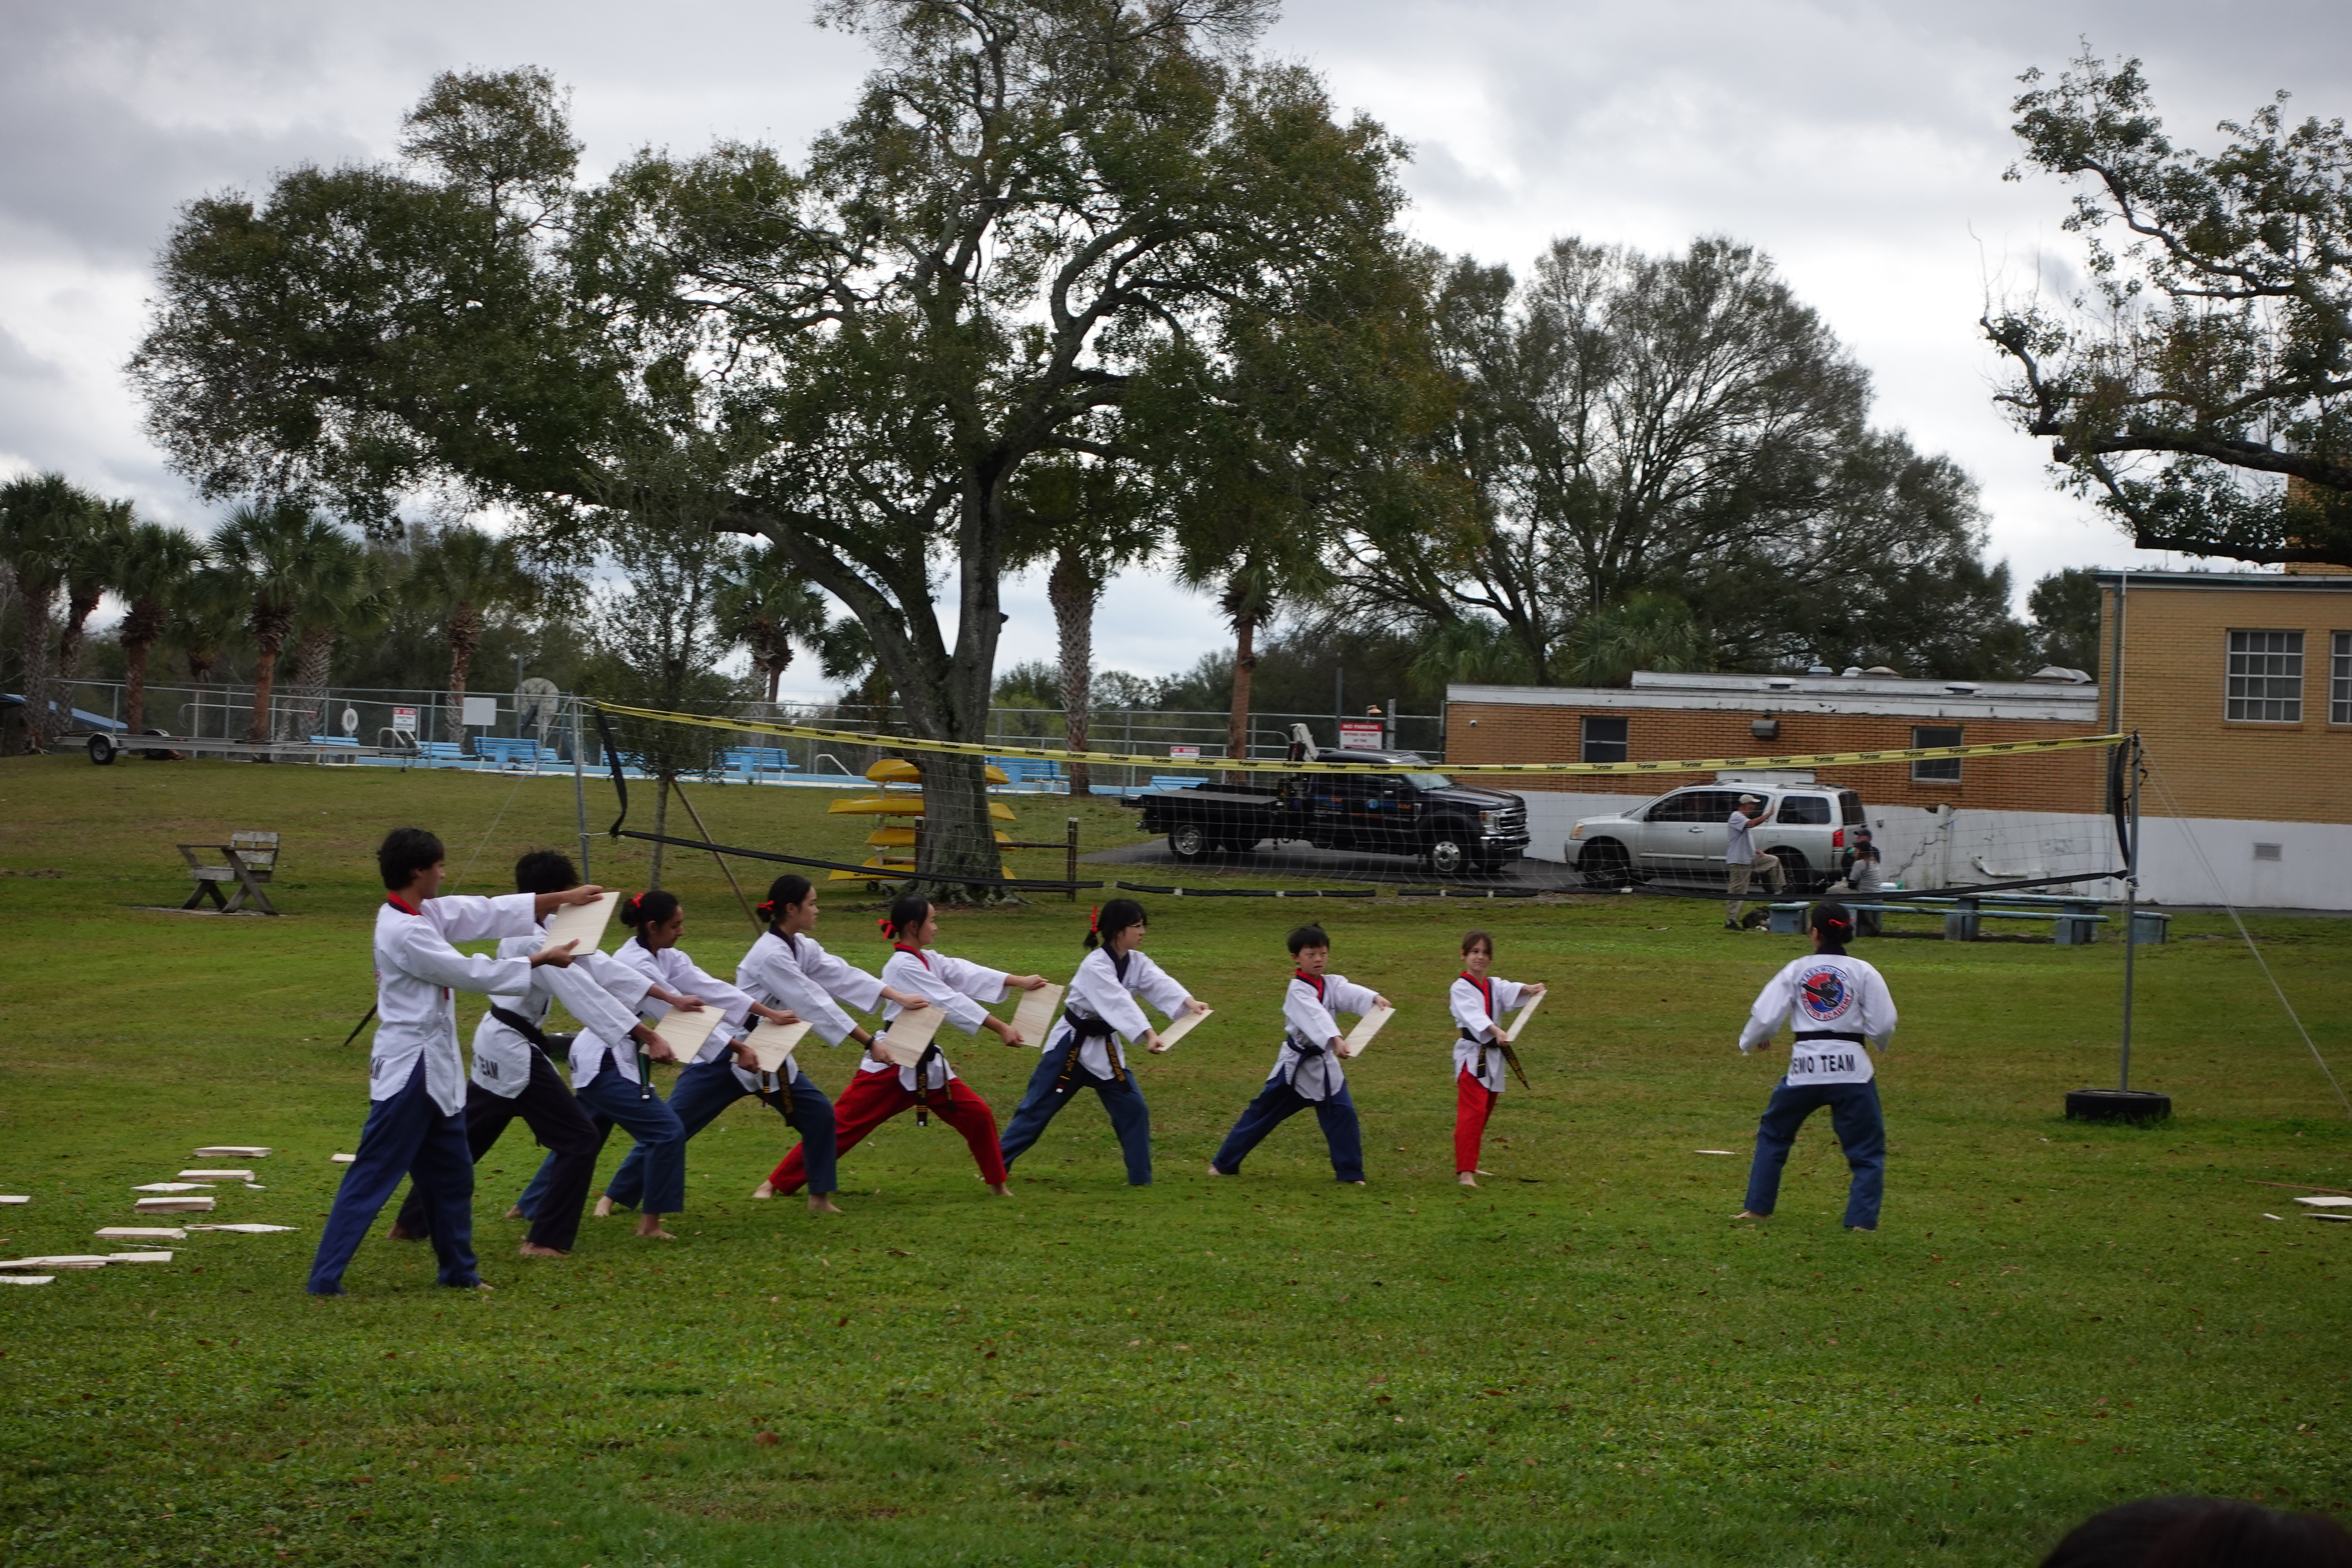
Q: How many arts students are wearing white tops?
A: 9